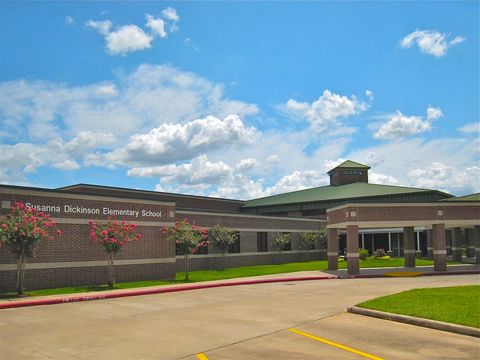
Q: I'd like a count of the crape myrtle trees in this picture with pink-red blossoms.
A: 3